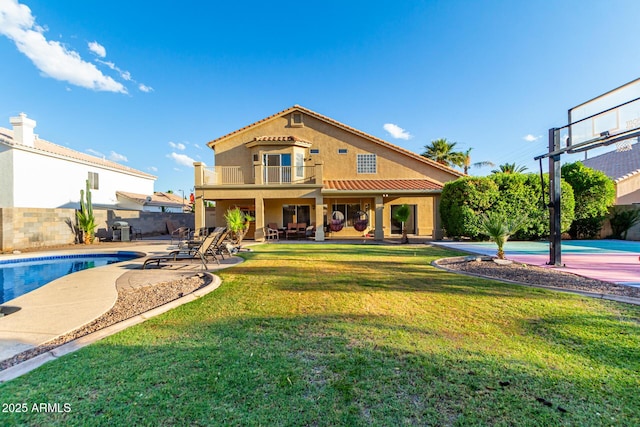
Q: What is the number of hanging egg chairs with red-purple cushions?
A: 2